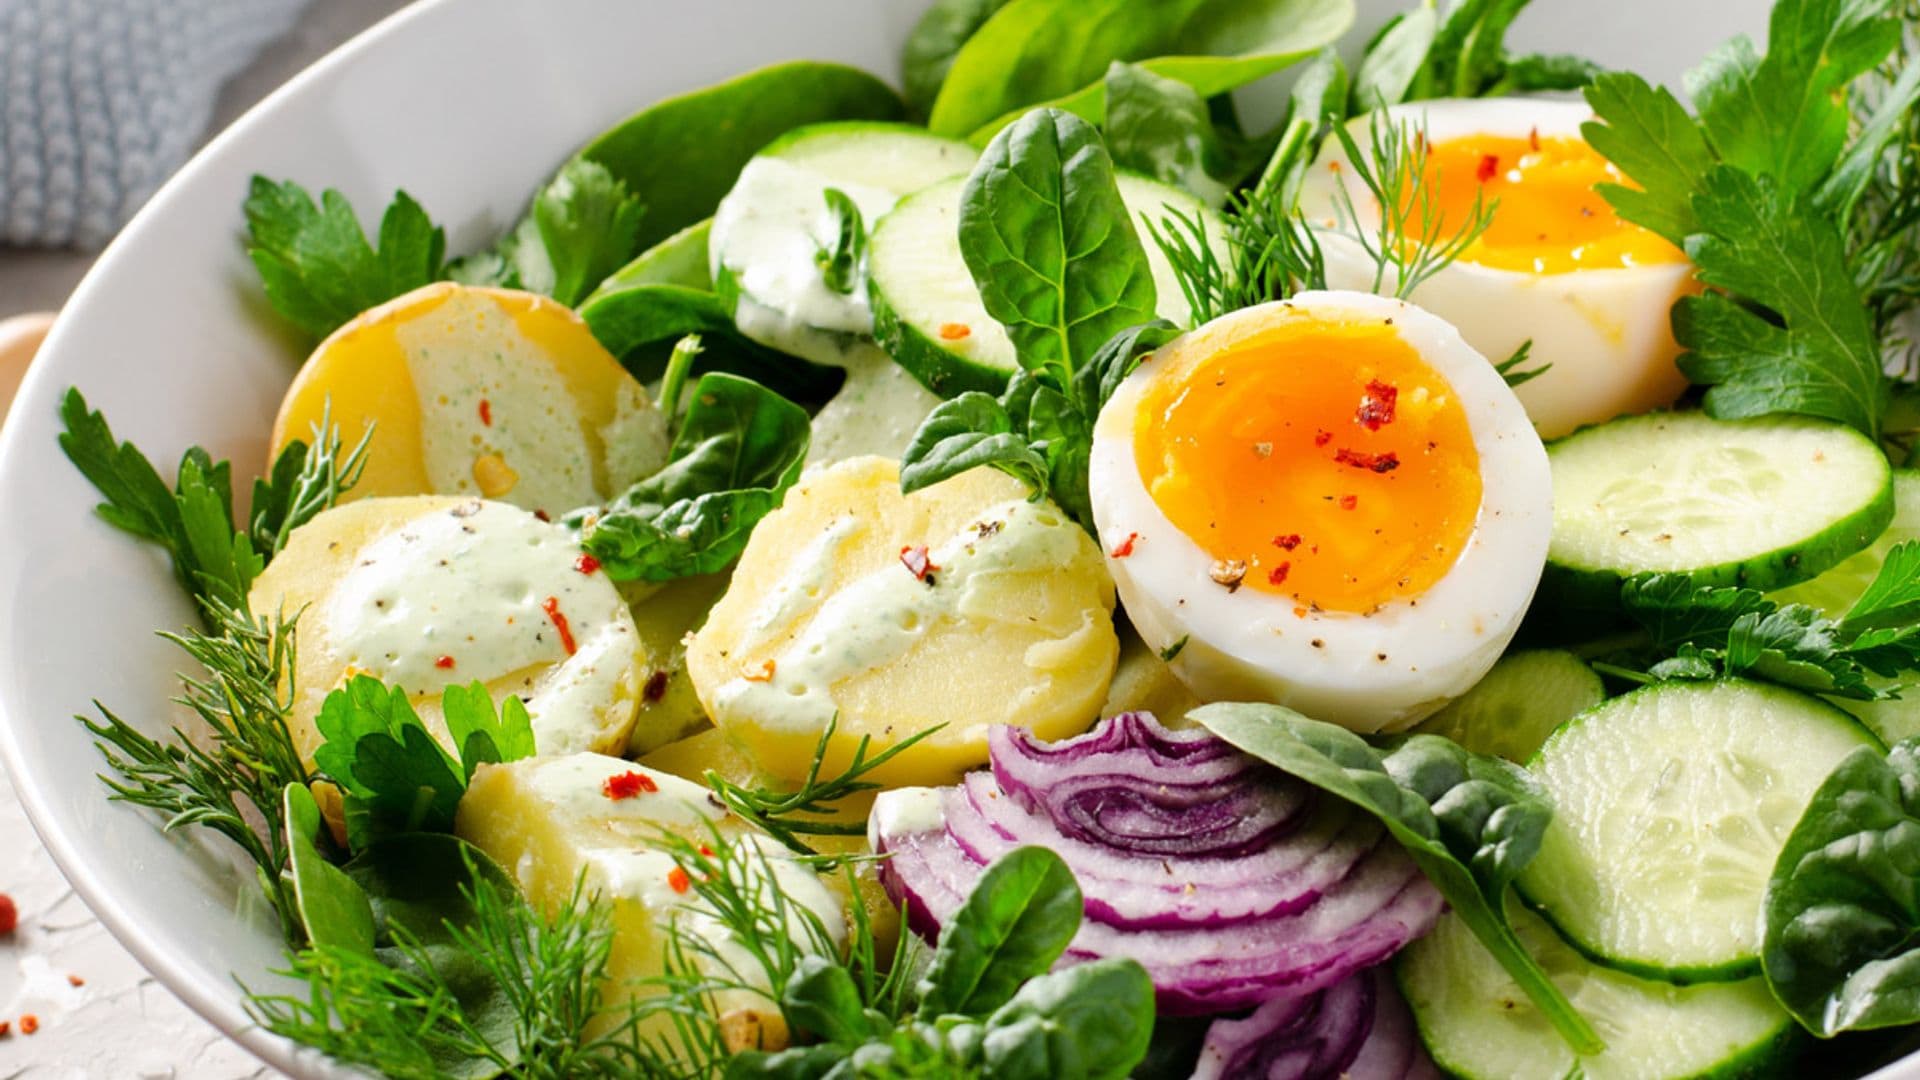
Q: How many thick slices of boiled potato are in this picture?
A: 4